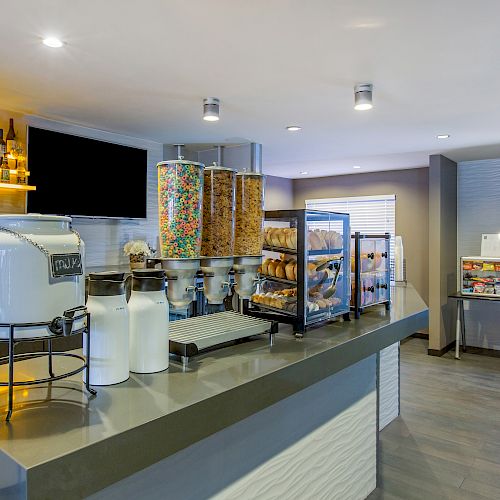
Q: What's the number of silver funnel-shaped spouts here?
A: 3